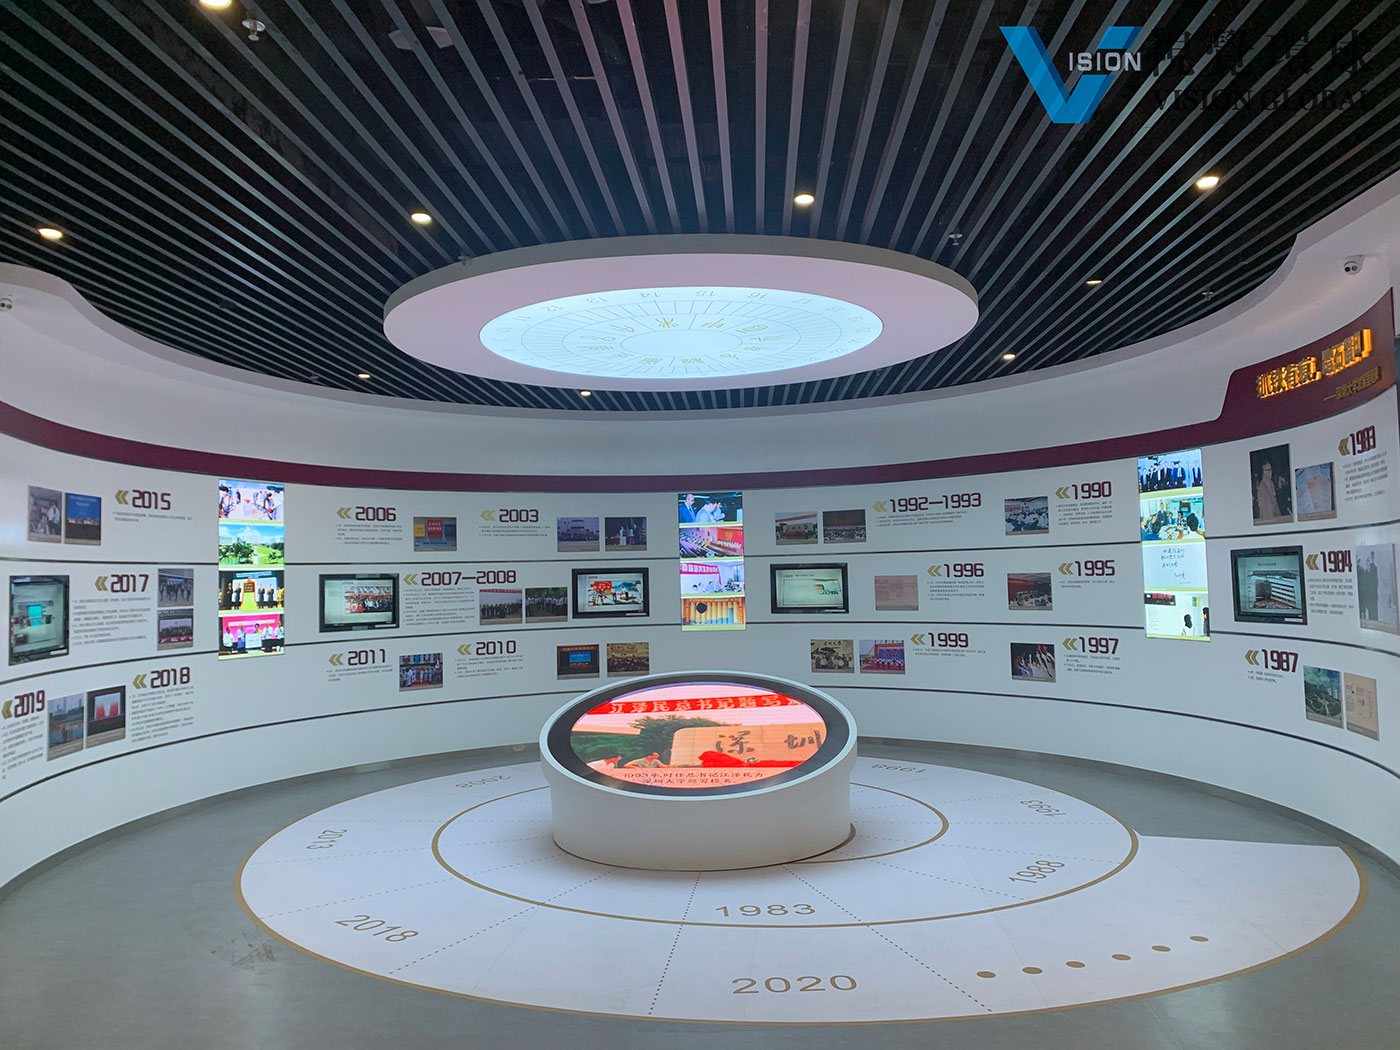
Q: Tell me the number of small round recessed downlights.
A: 9